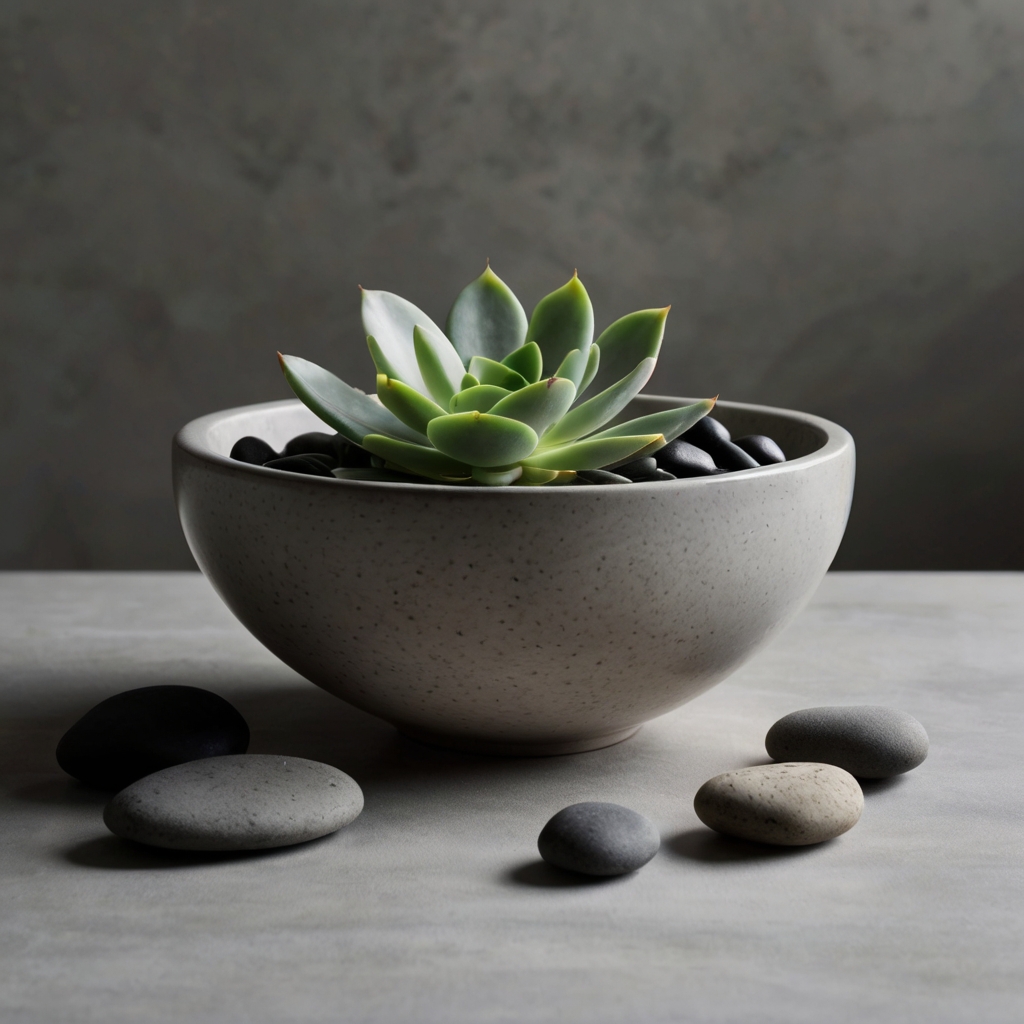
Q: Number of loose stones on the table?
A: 5